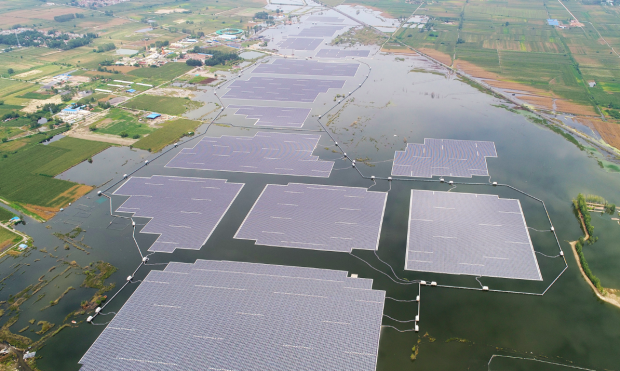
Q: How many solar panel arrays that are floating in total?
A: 13